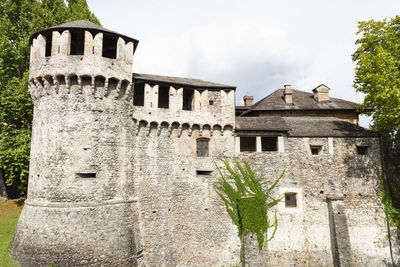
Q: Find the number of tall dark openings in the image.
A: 6